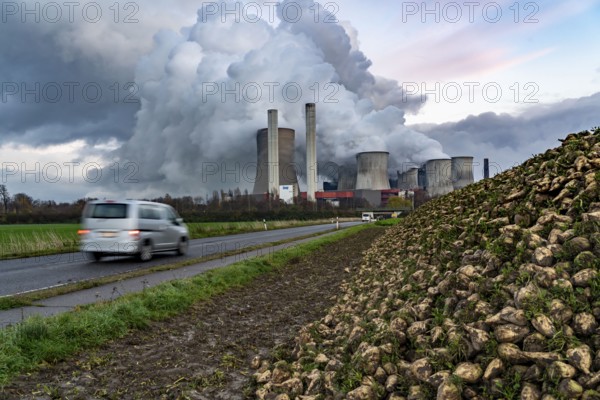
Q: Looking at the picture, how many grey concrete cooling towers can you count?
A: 6